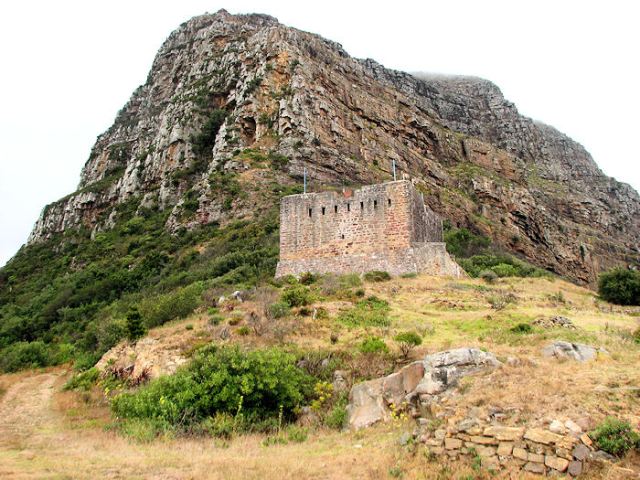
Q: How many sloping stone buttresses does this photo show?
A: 1